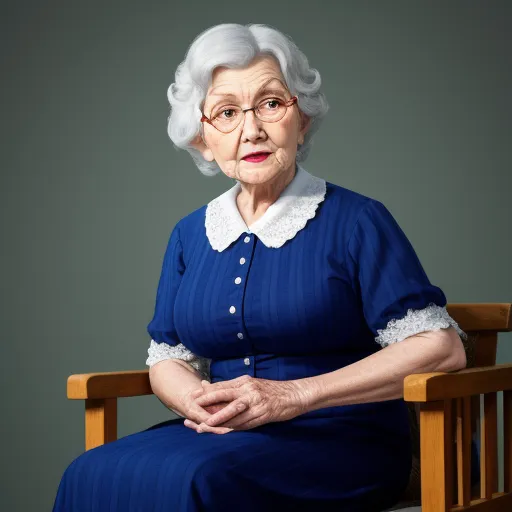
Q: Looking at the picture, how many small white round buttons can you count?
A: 6